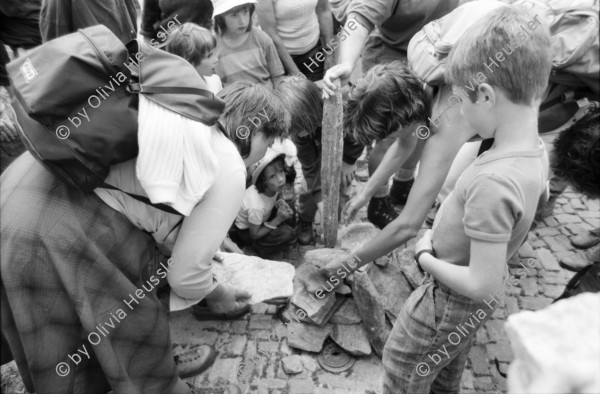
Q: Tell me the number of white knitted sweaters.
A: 1